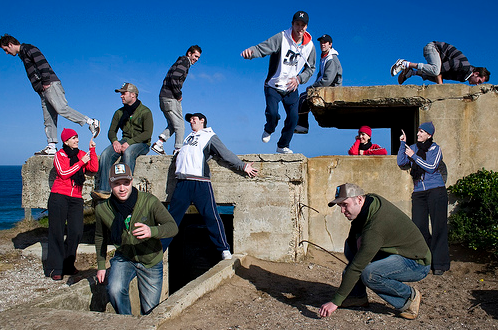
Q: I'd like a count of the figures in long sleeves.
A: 12